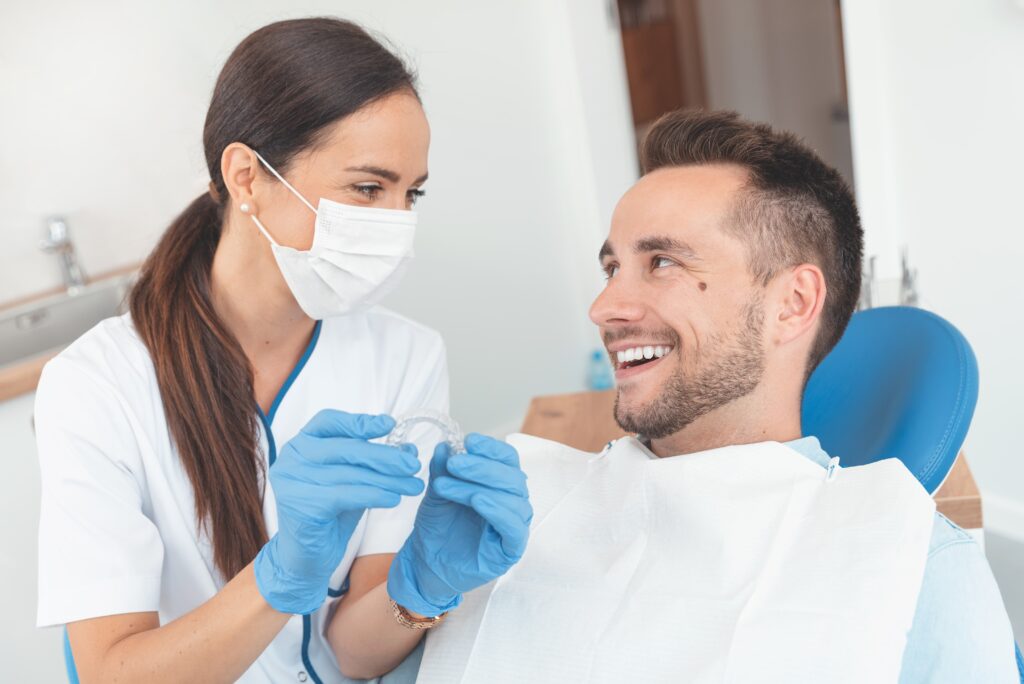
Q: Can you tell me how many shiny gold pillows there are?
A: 0